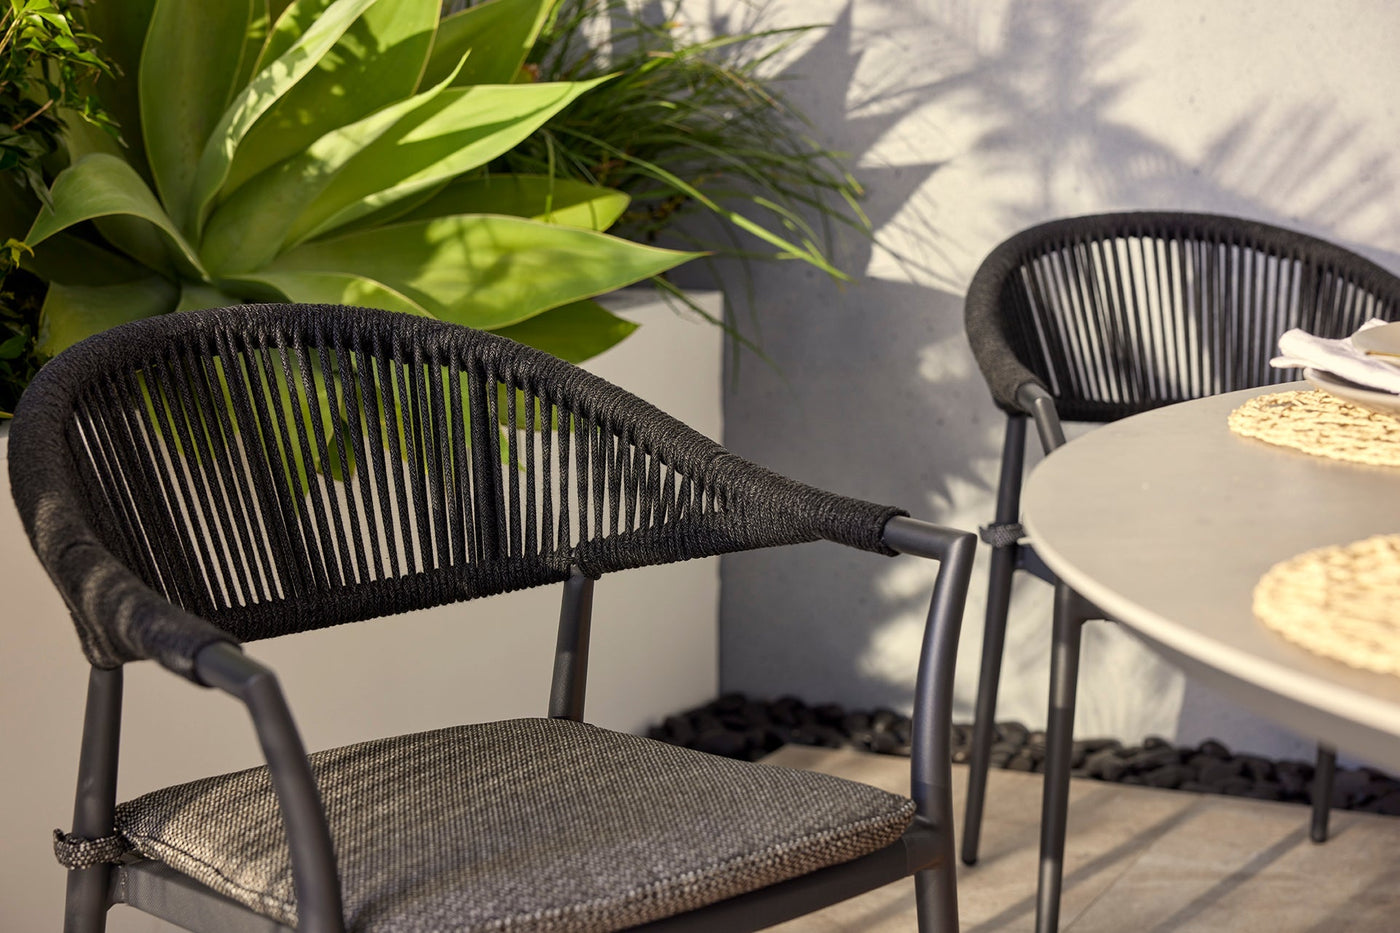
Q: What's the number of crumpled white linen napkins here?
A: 1